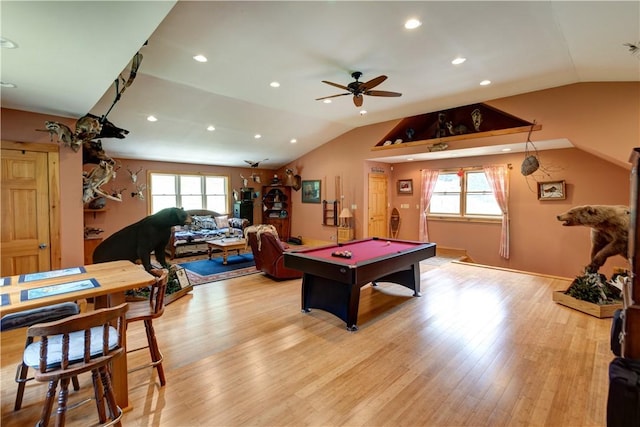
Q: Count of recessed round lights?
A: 15